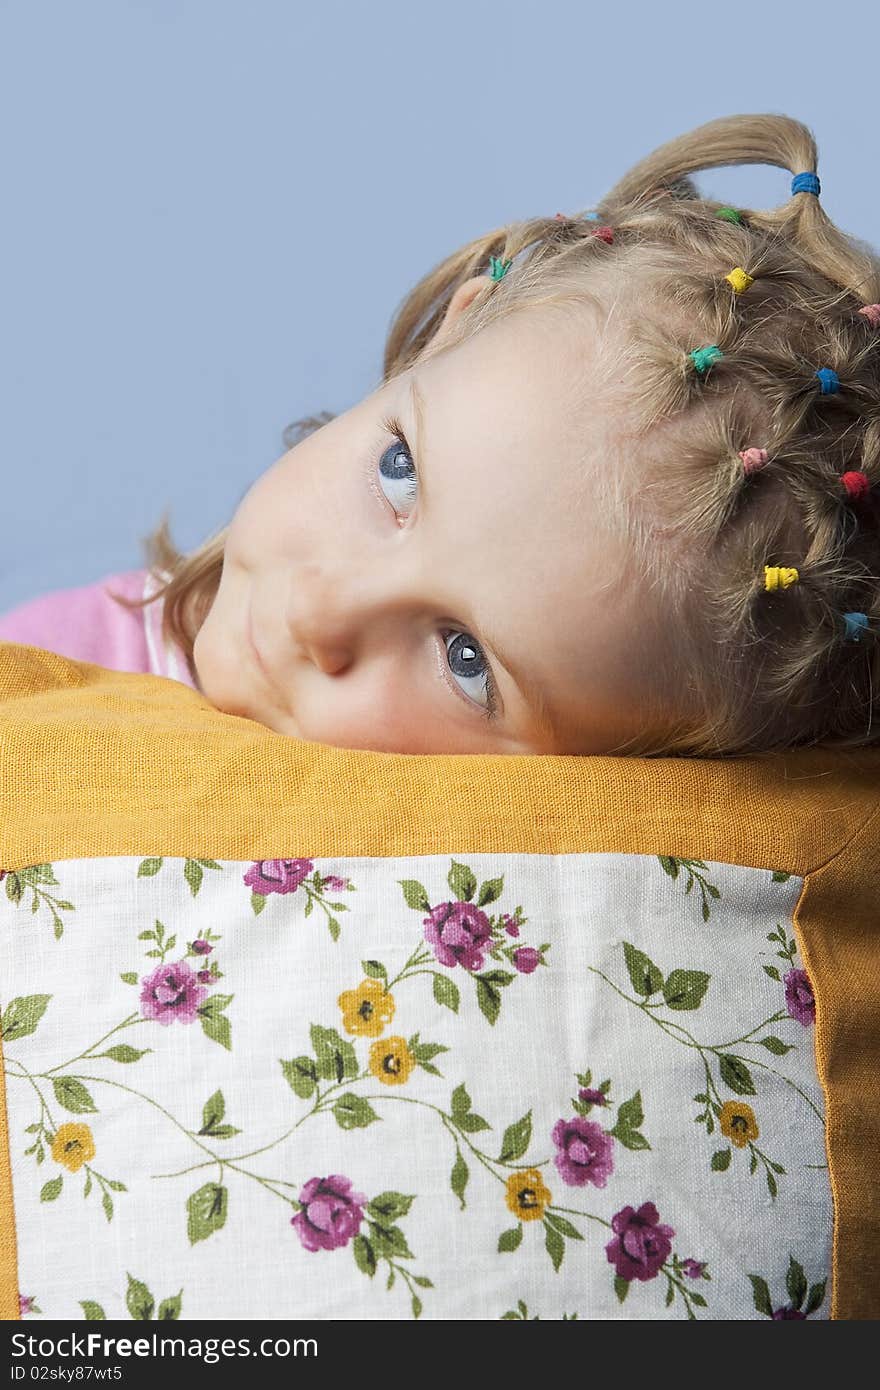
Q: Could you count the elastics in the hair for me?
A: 14